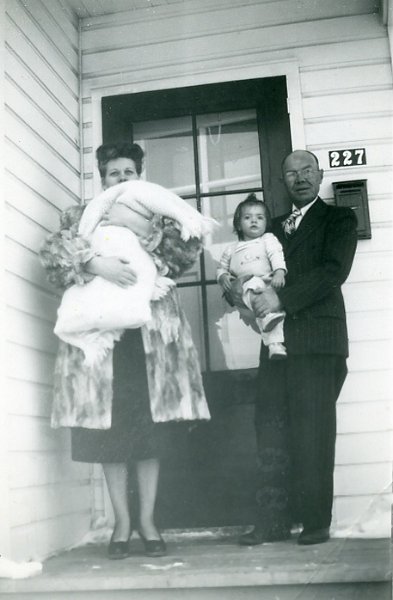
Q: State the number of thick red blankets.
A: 0